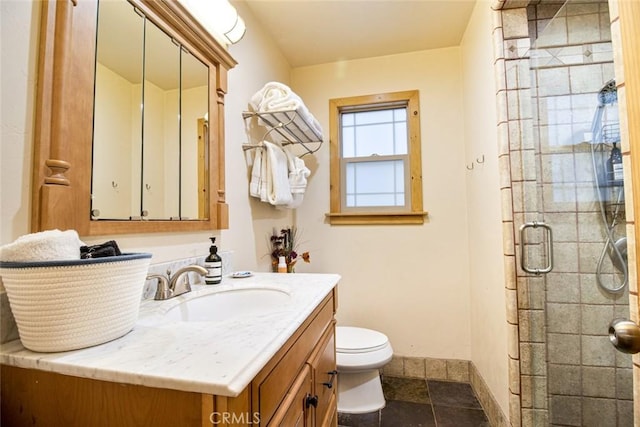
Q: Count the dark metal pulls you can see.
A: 2